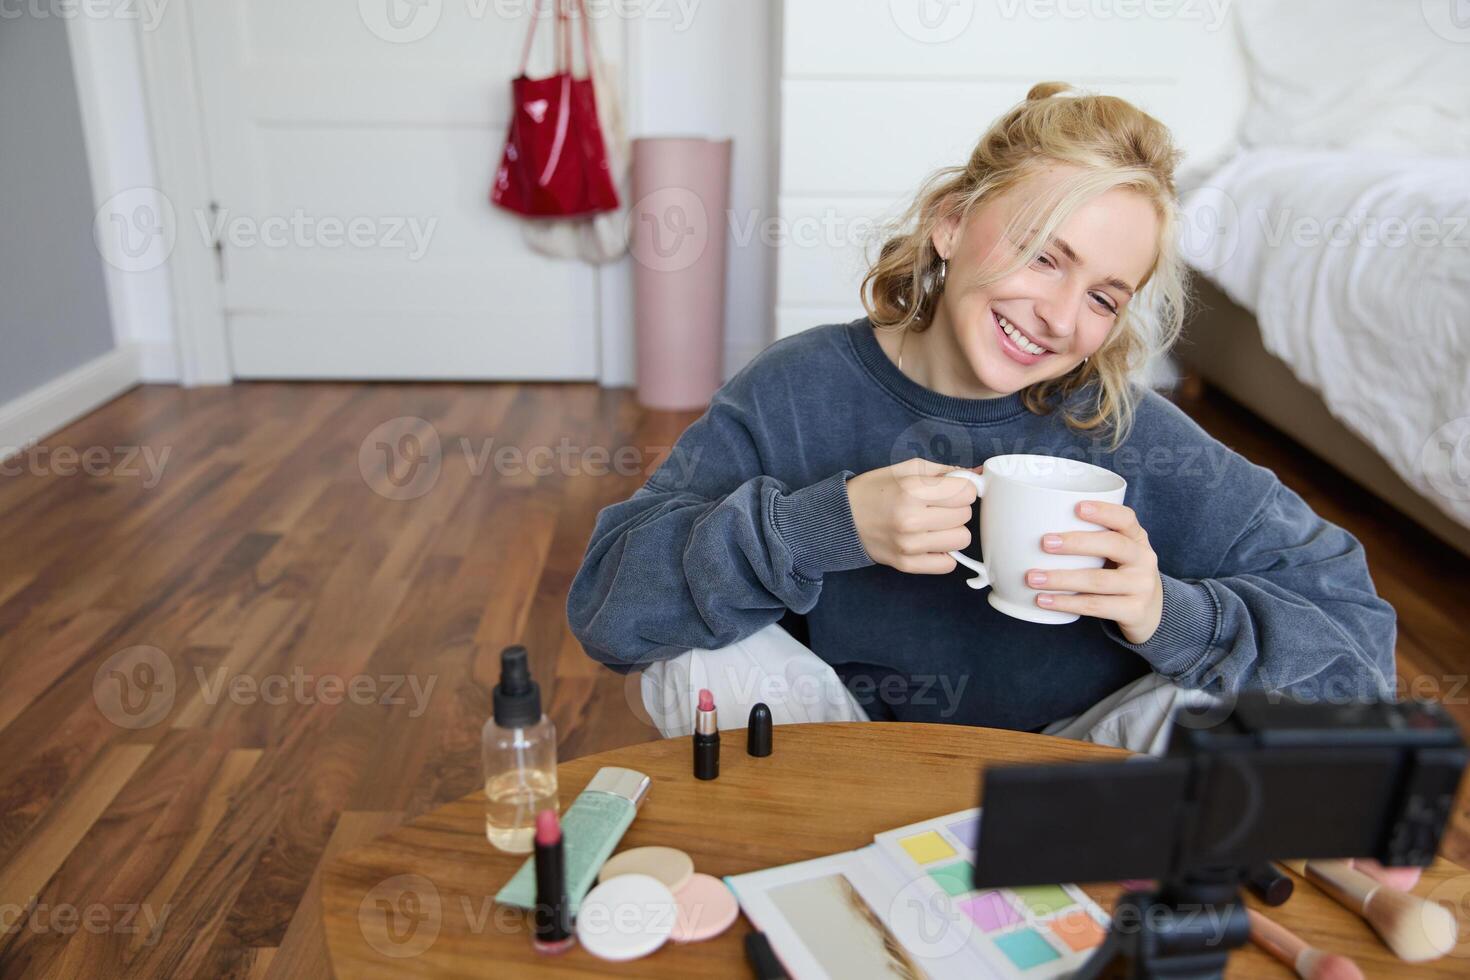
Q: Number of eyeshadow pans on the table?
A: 7